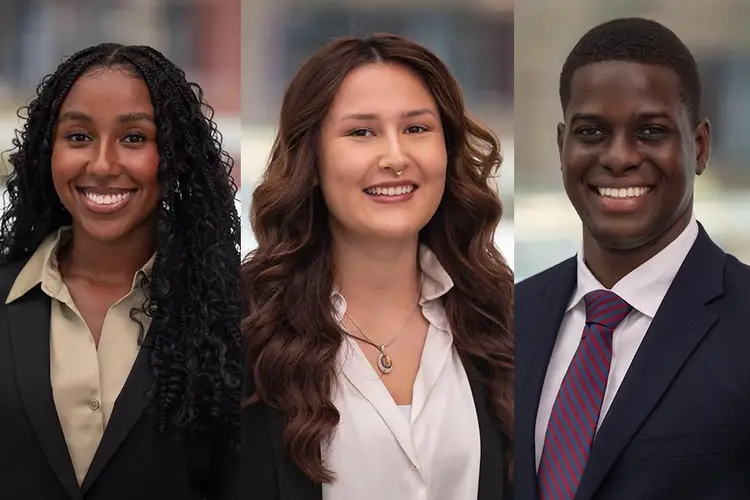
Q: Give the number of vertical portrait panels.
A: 3